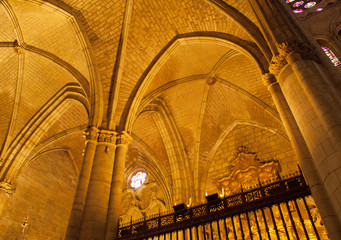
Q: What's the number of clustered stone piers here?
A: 2